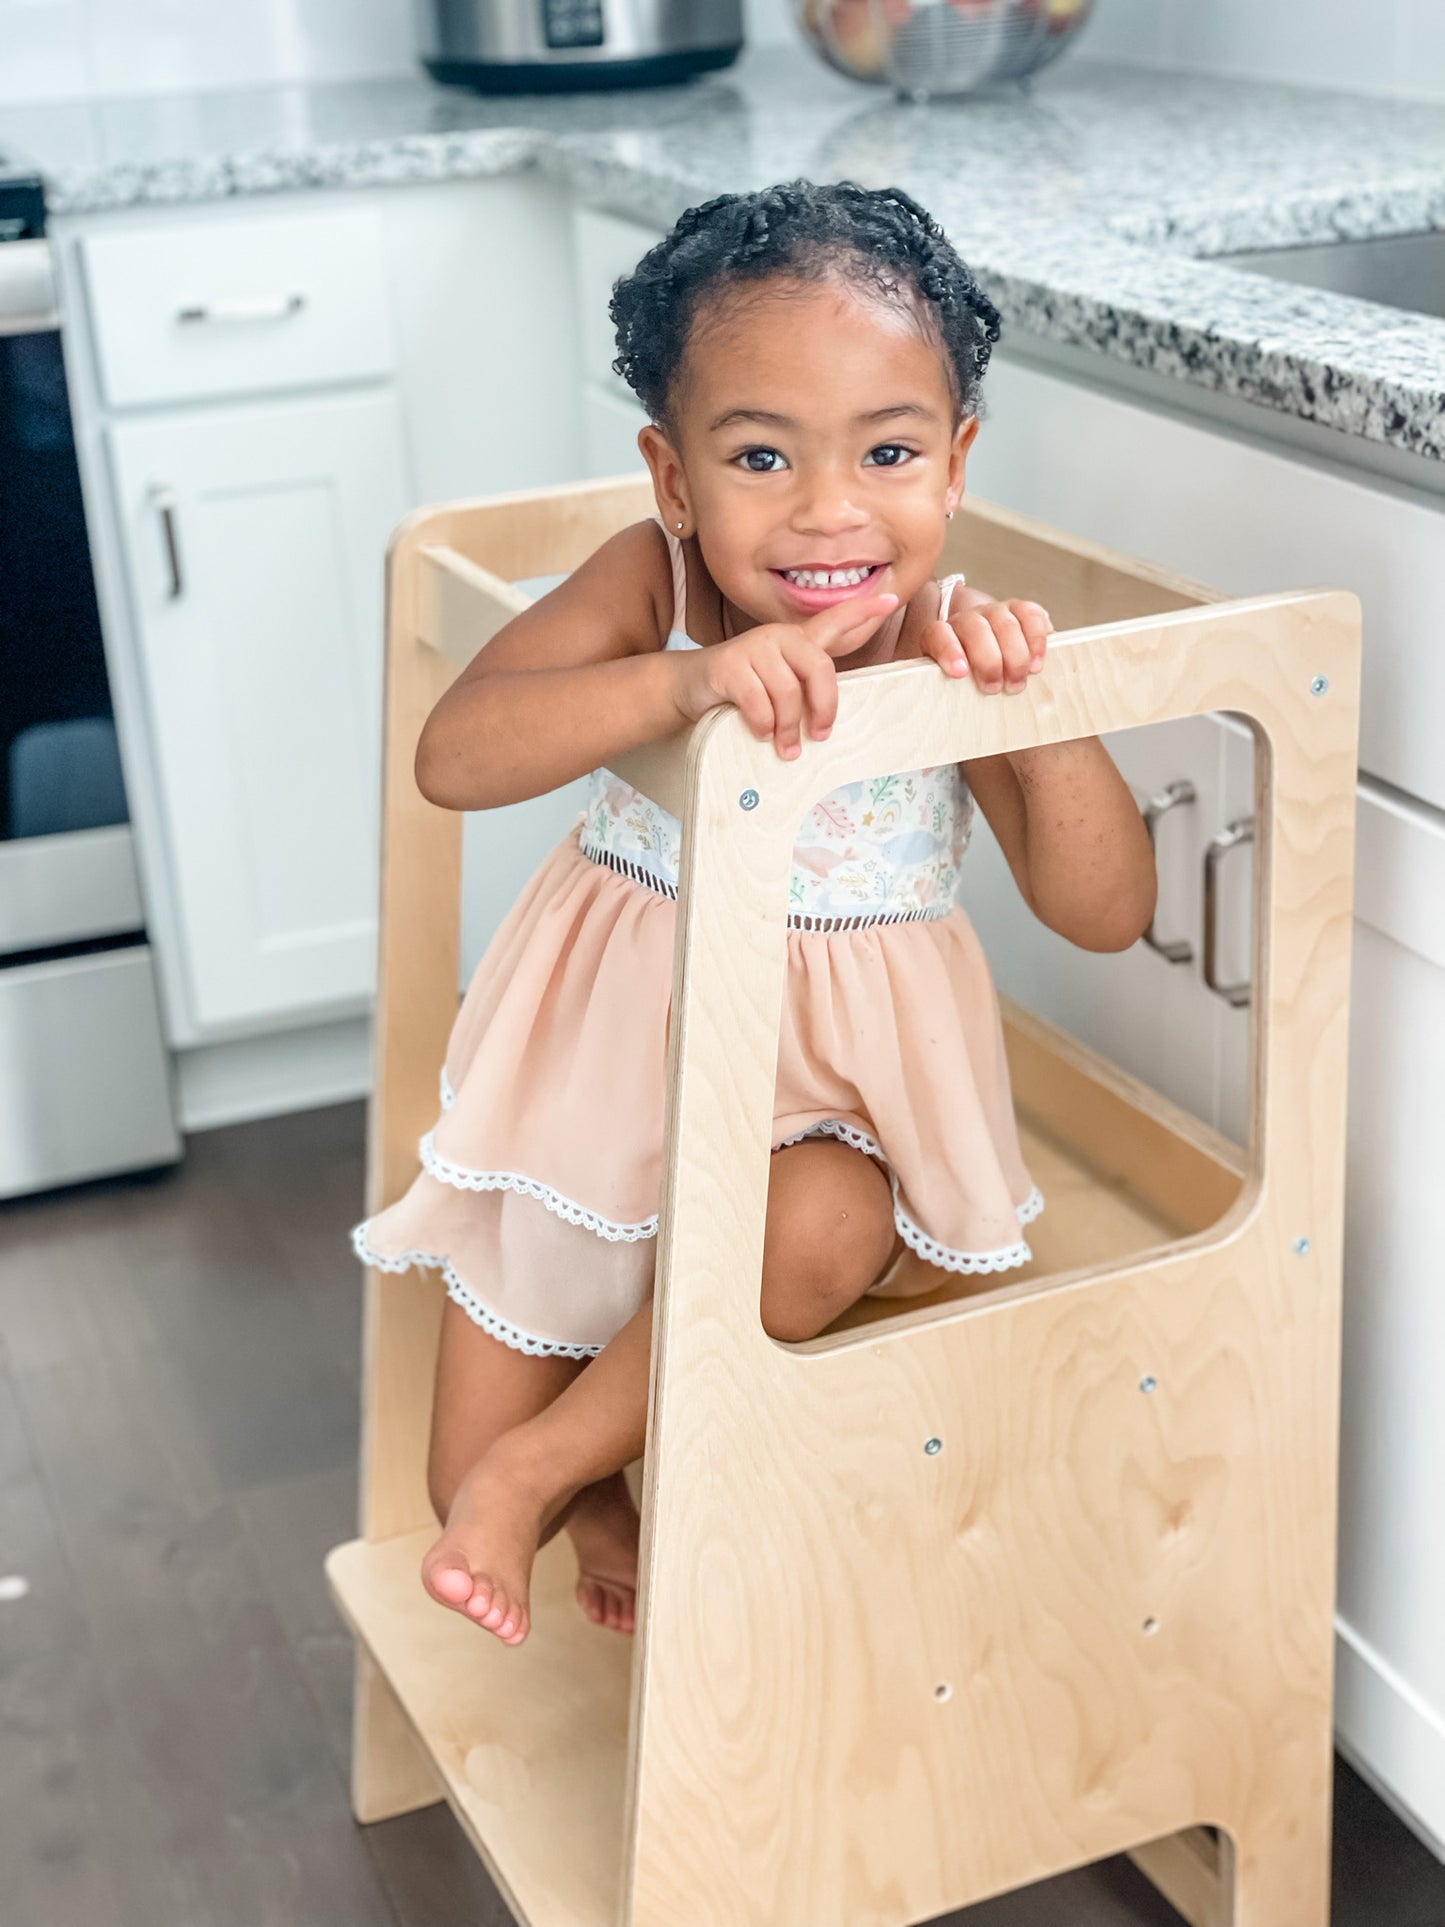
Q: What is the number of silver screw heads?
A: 5